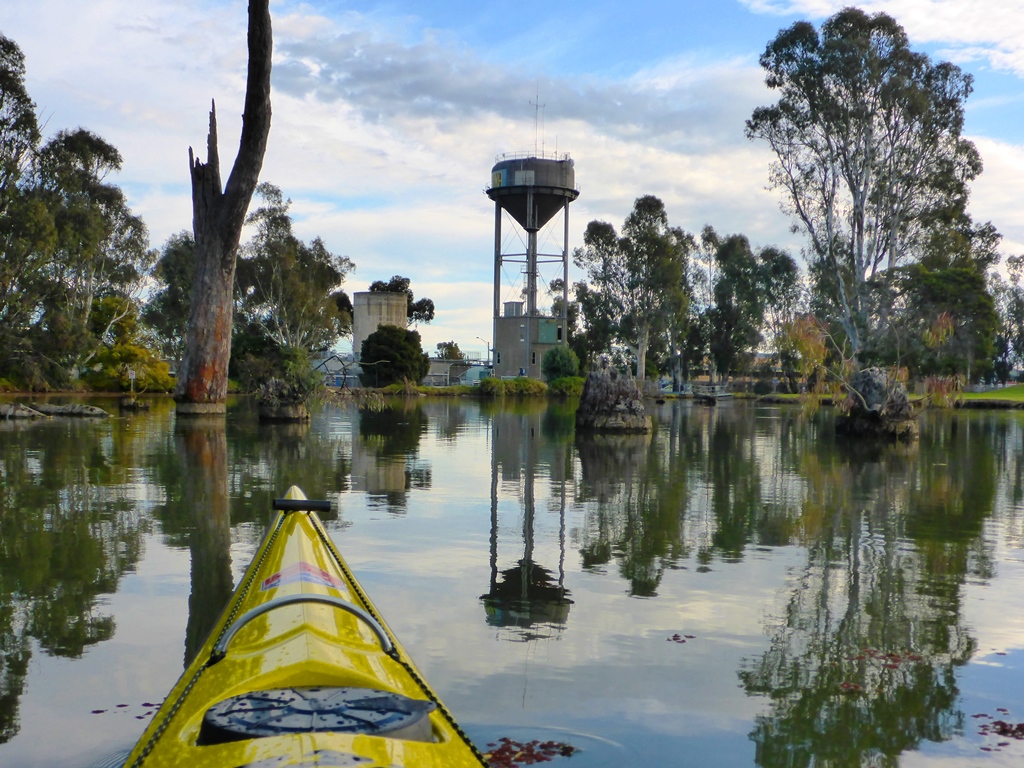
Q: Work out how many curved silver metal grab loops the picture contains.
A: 1